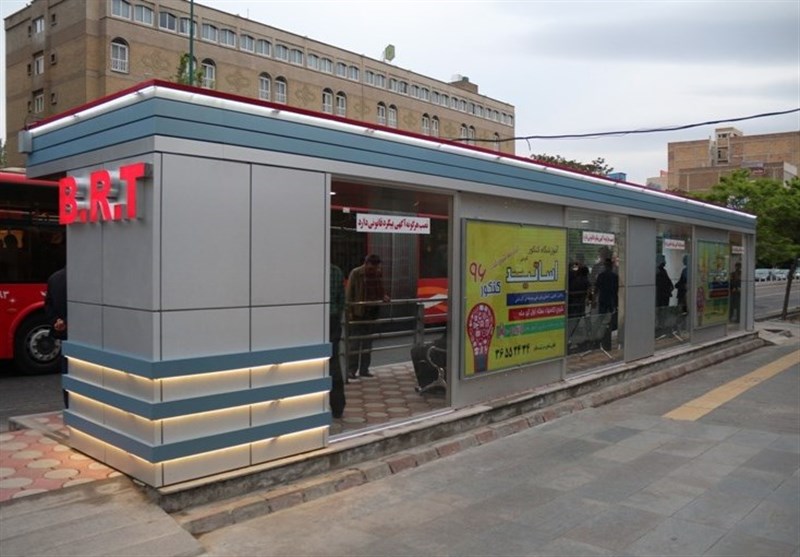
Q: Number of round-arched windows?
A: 14